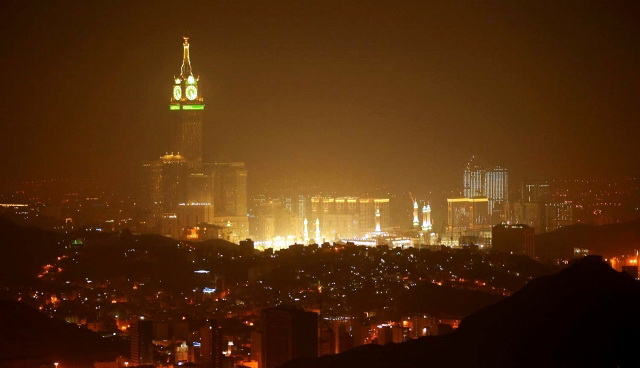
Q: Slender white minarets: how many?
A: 6